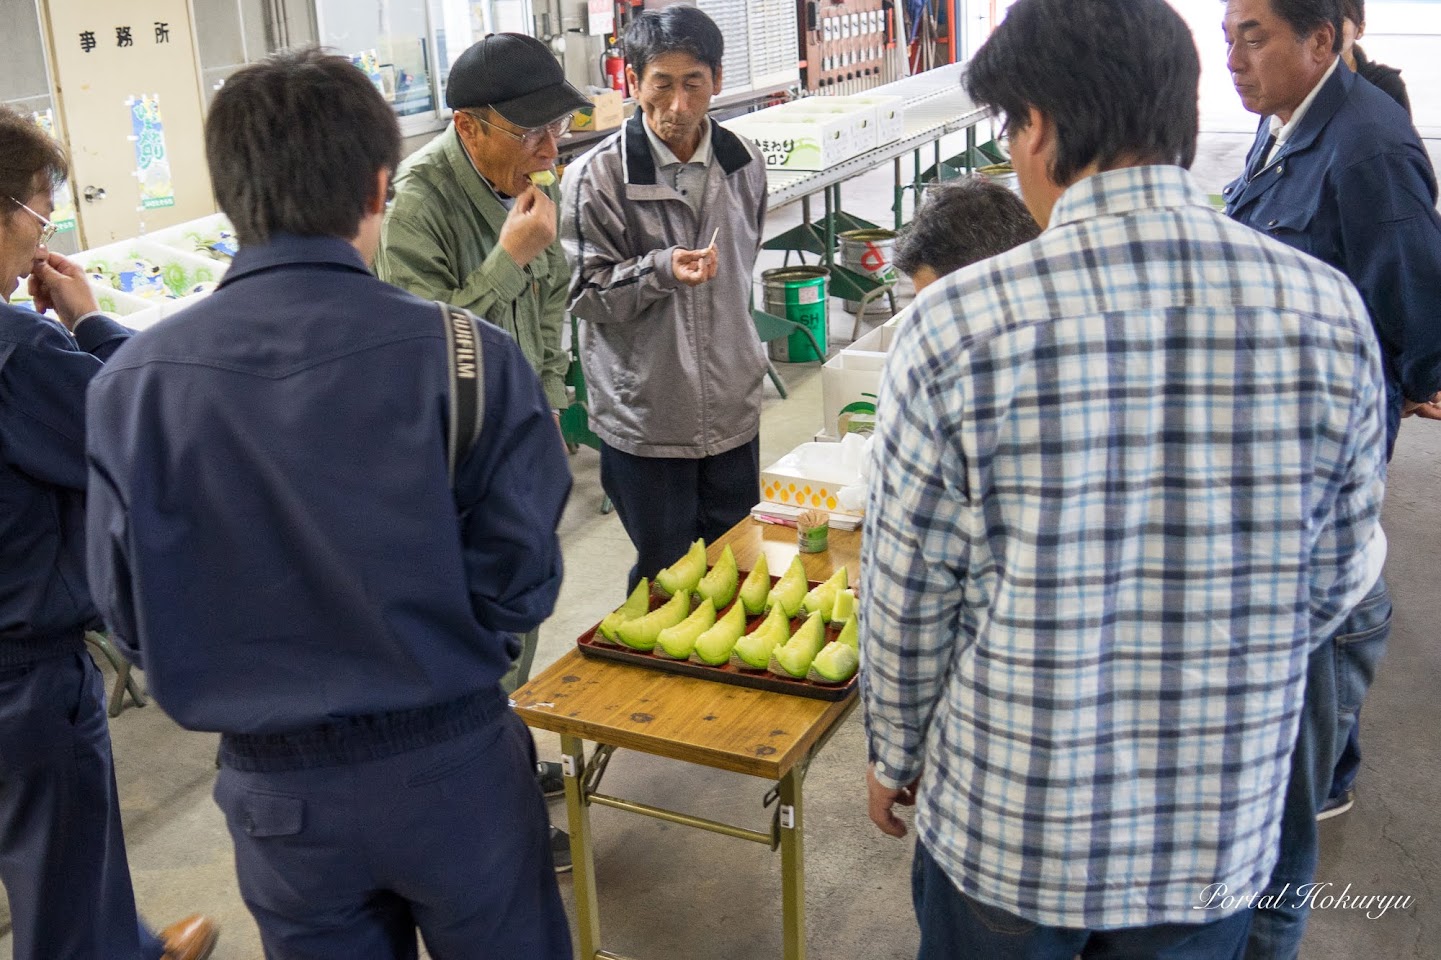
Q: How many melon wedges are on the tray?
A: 13